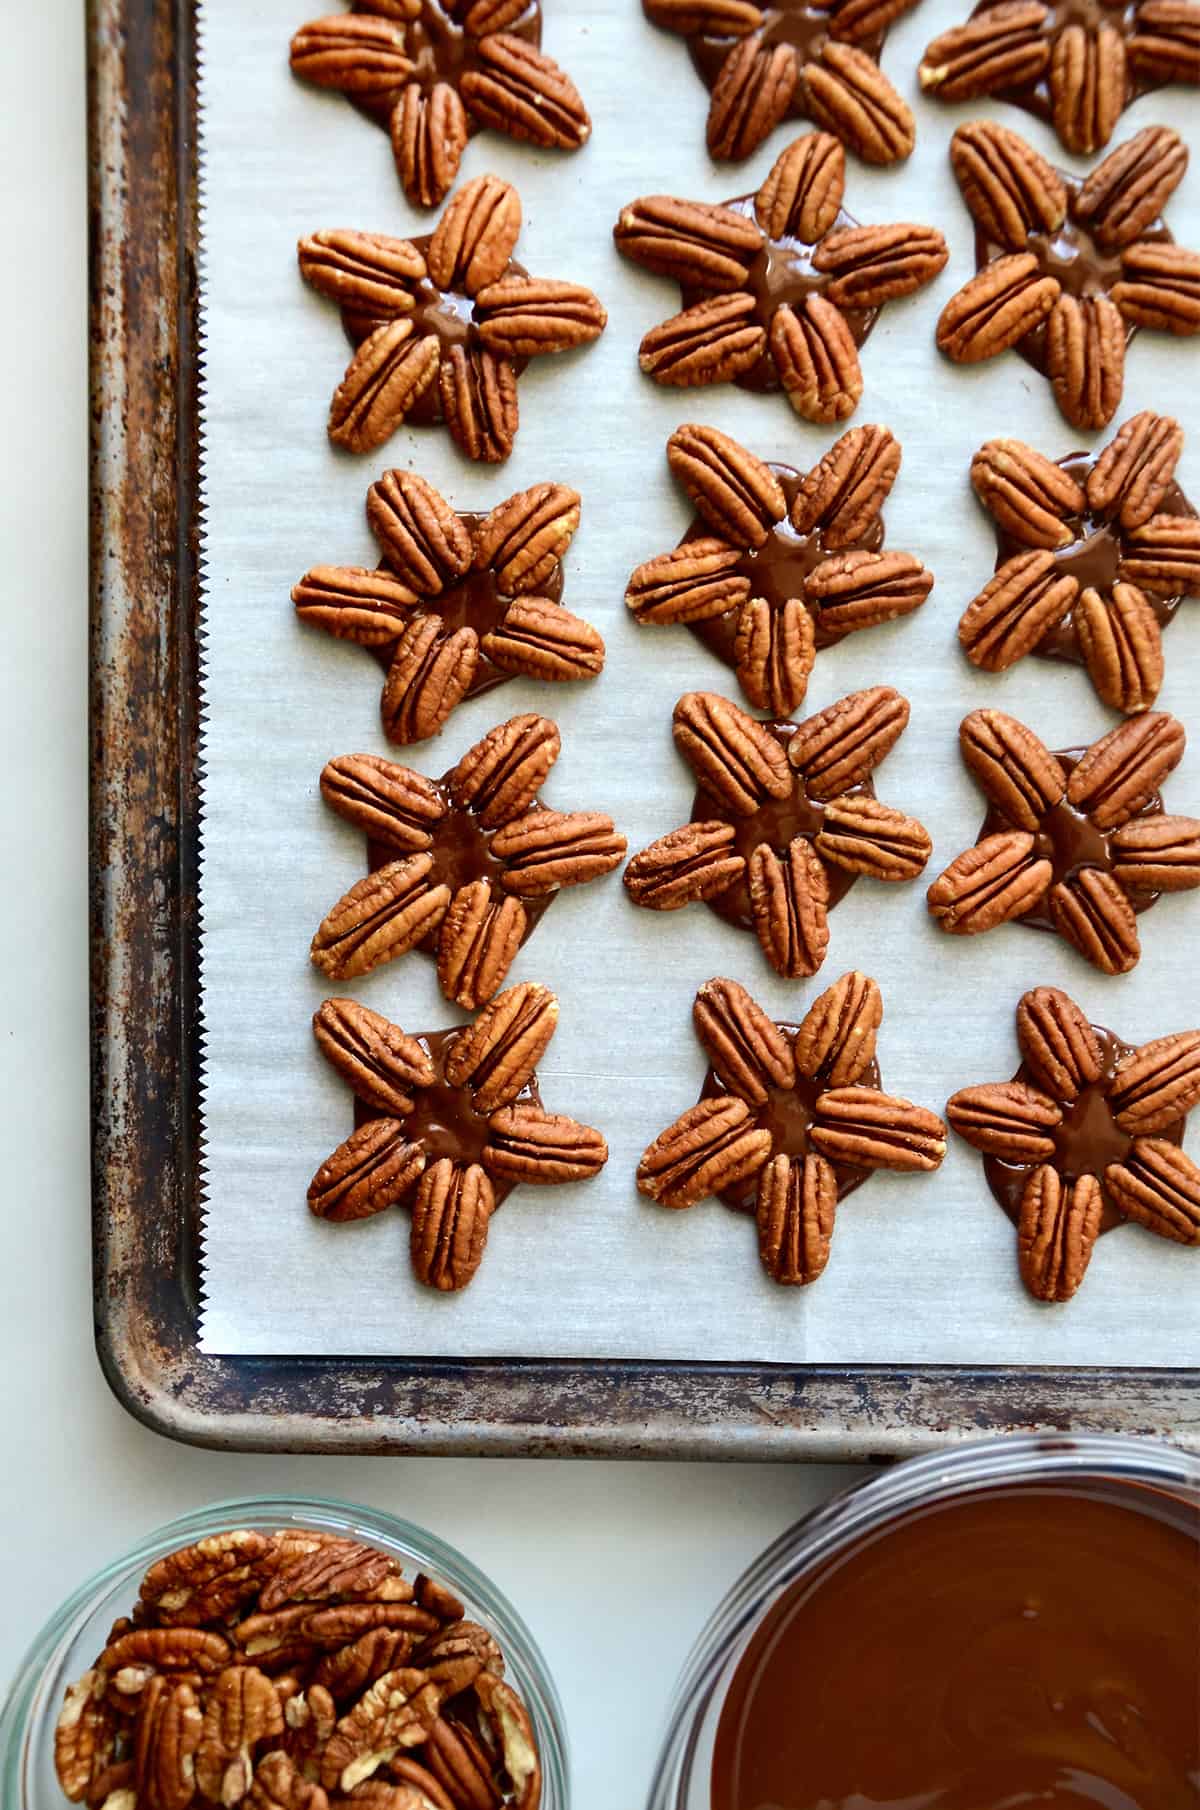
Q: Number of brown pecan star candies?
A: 15